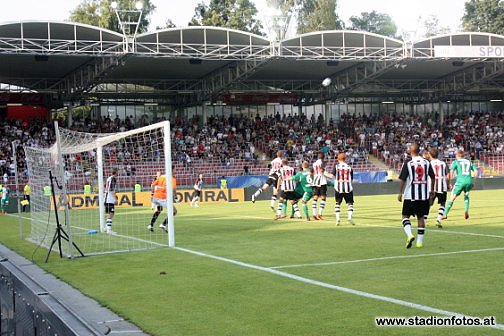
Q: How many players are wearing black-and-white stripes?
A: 8